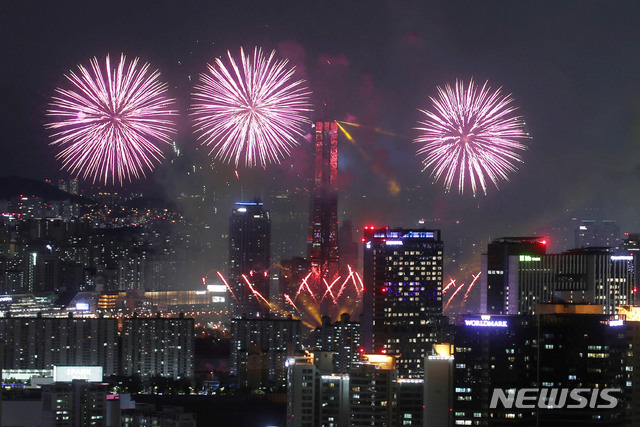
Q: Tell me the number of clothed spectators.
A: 0